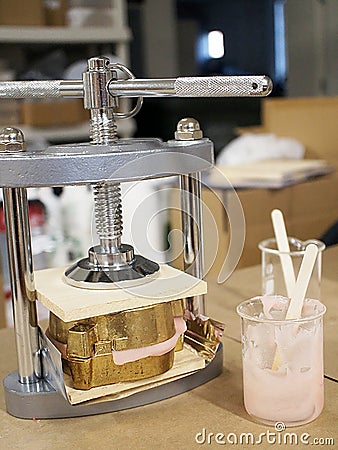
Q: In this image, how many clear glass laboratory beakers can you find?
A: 2